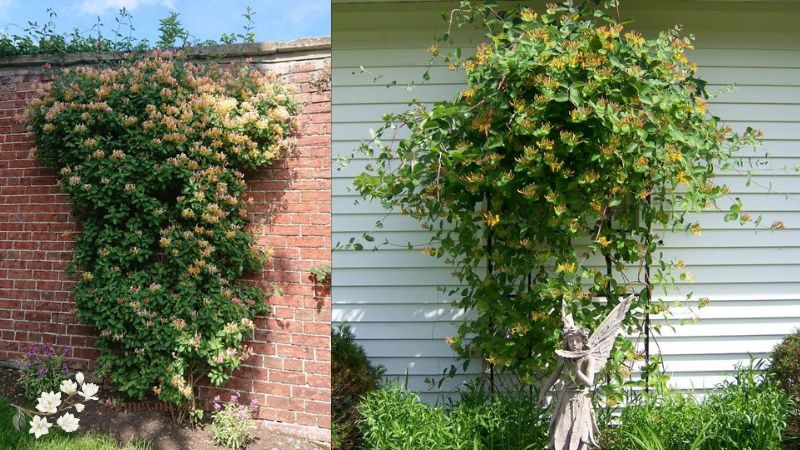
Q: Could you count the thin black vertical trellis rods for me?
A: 4